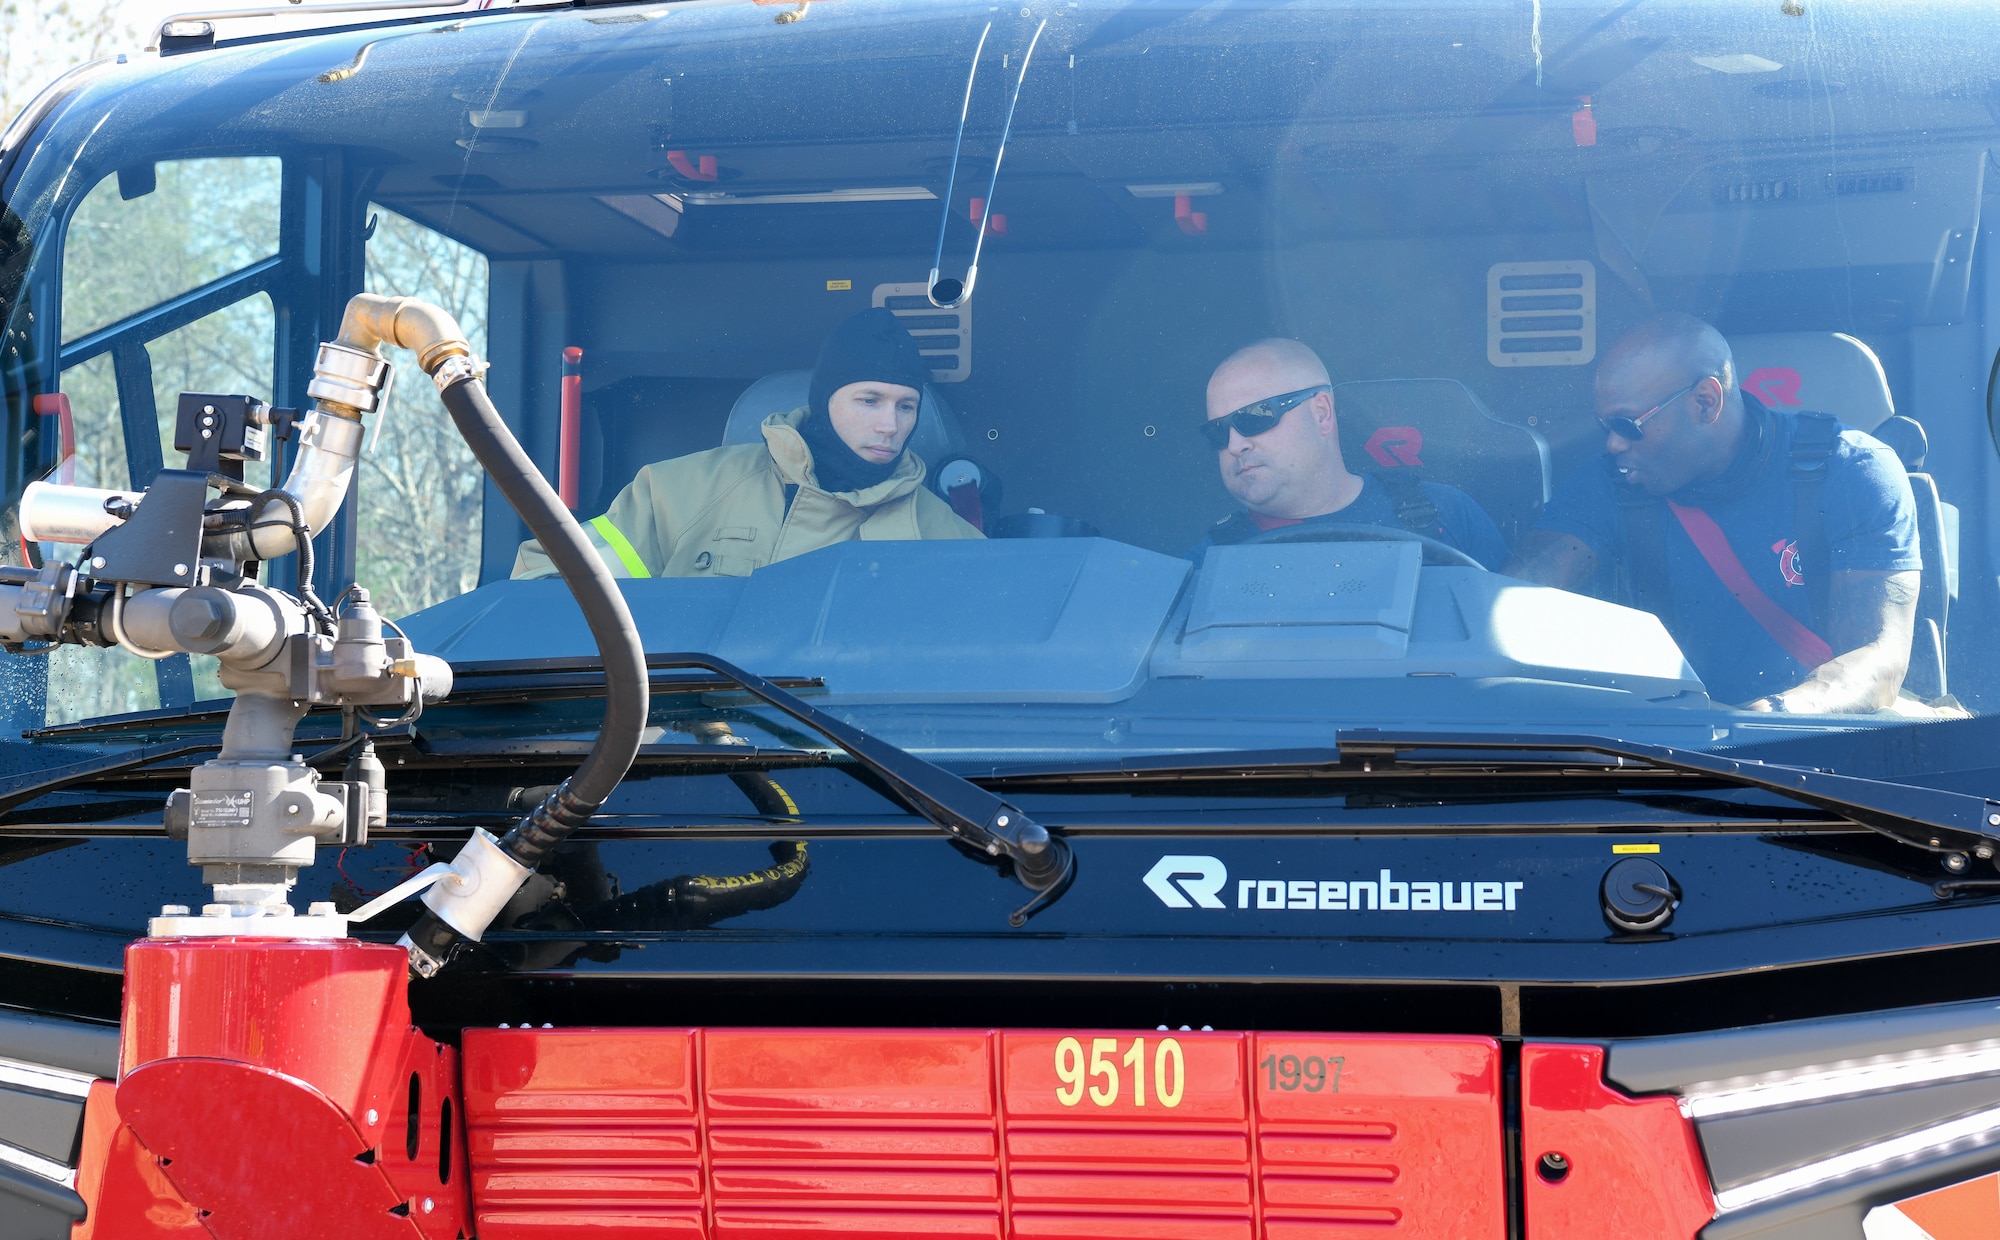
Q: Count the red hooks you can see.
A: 4